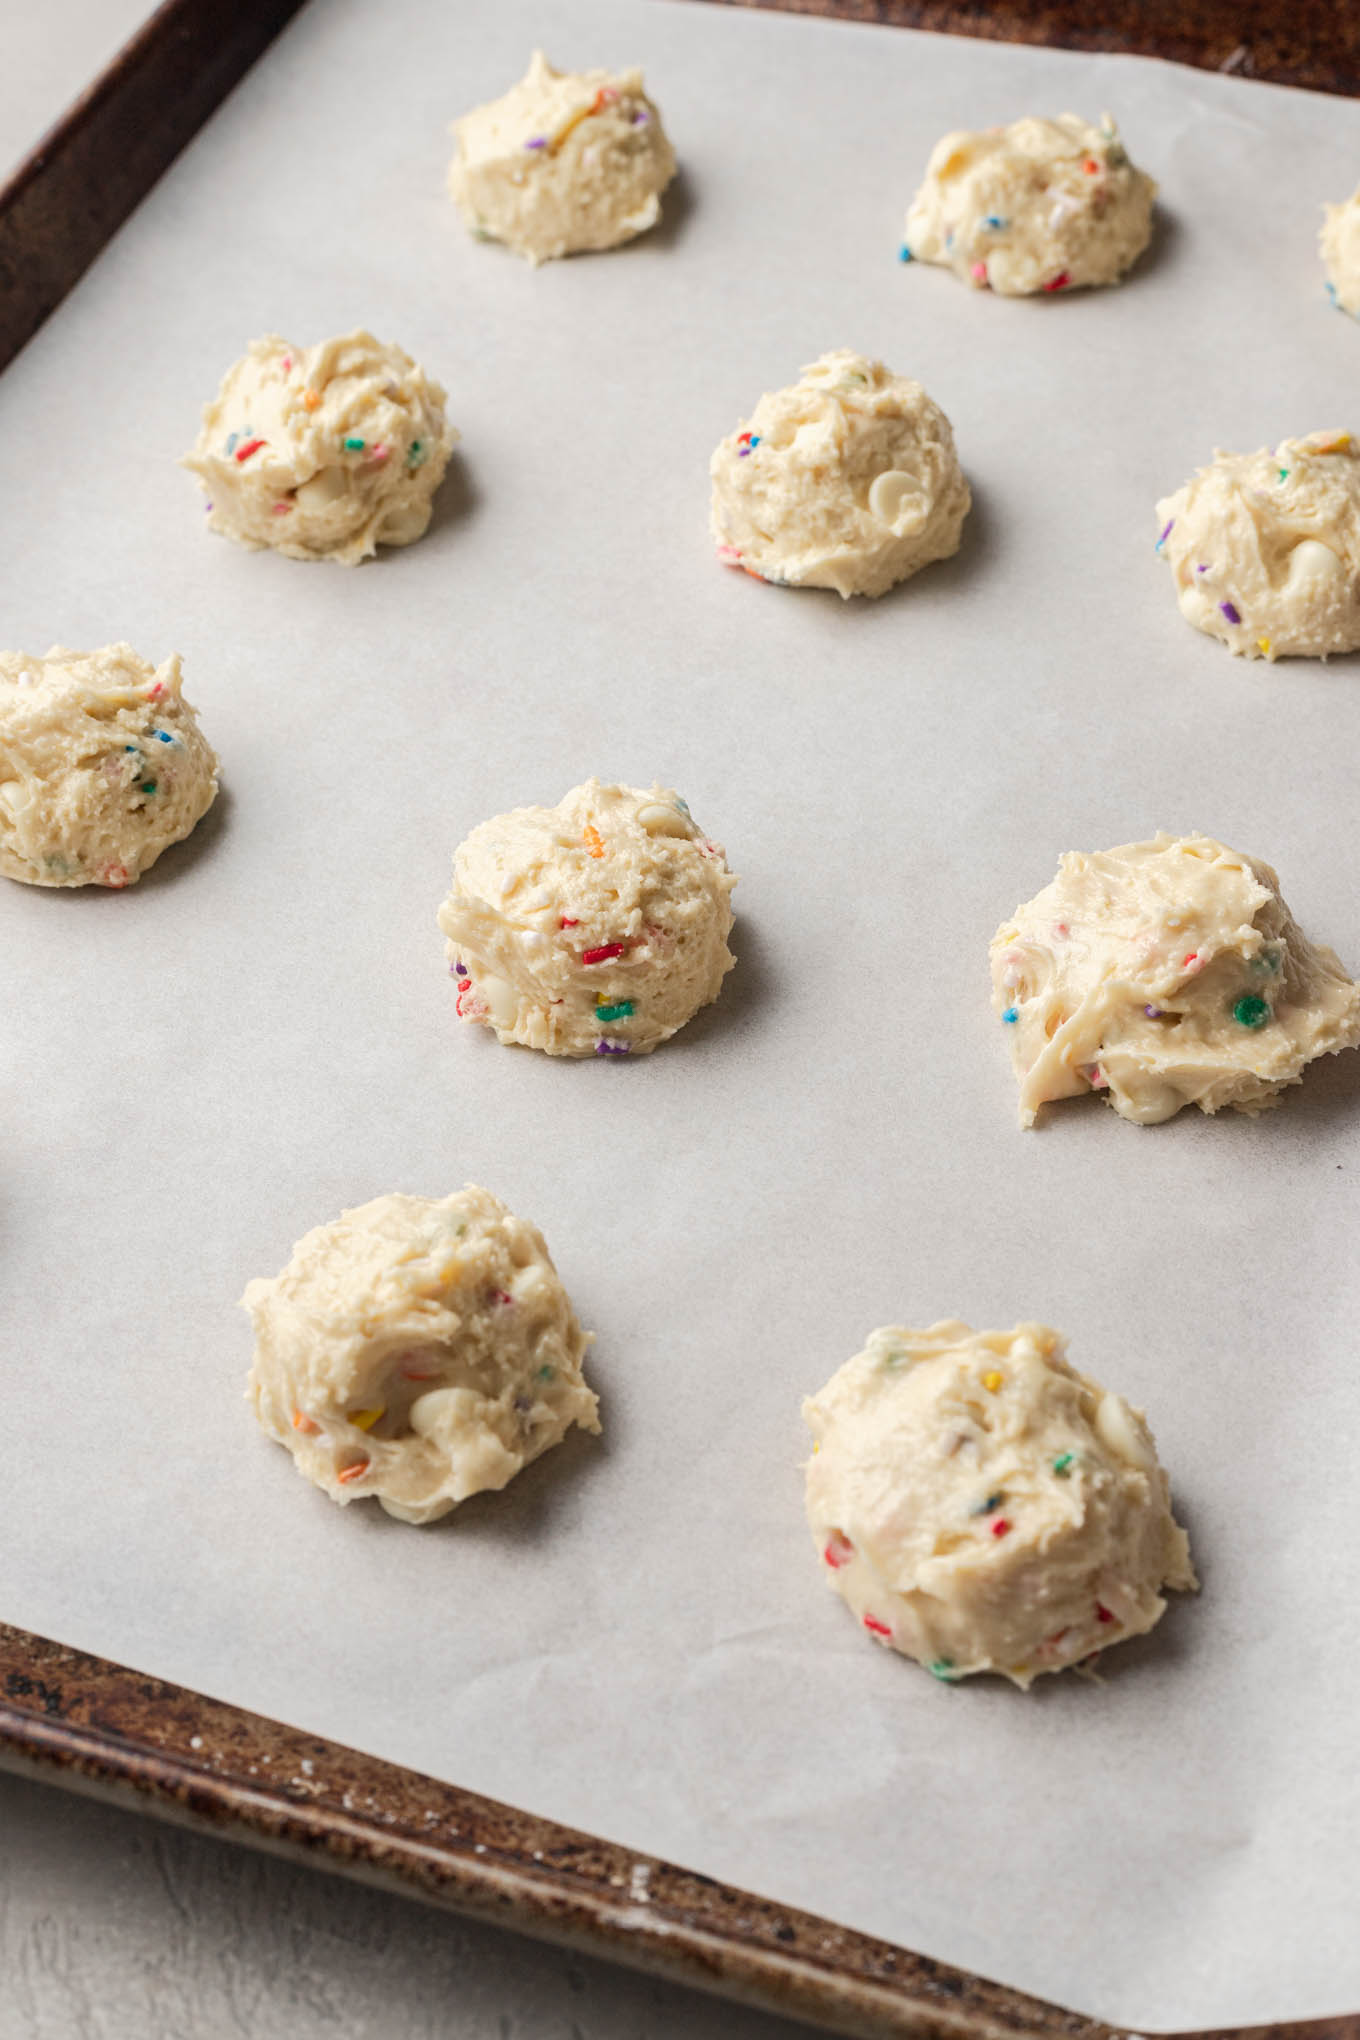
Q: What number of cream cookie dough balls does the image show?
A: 11